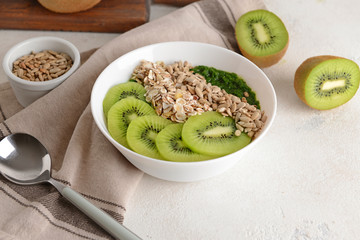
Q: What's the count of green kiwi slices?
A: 5